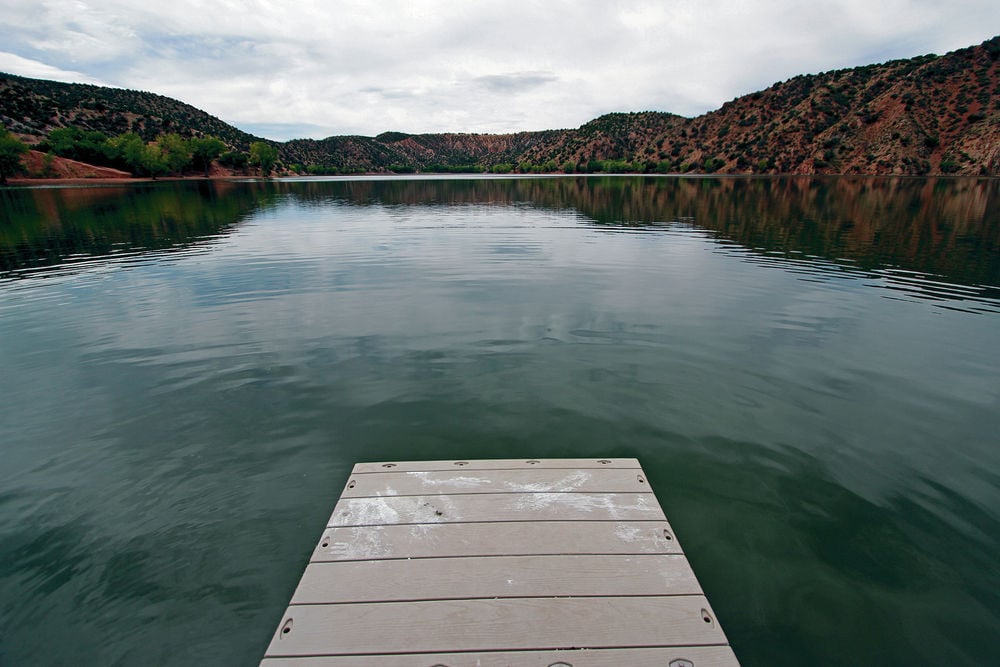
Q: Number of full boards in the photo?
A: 6